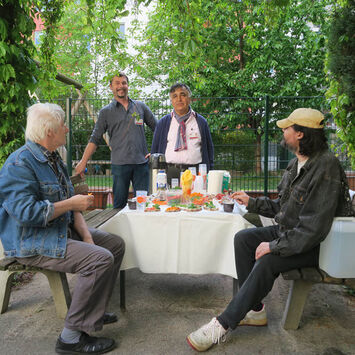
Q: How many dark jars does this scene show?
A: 2